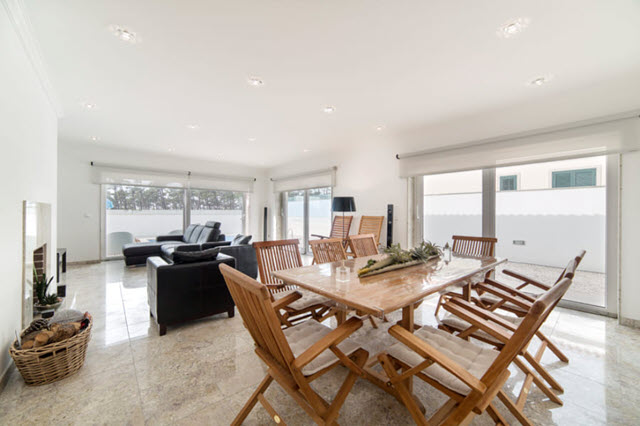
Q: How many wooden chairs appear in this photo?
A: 10